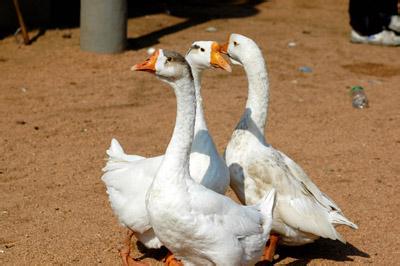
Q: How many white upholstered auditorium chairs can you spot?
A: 0